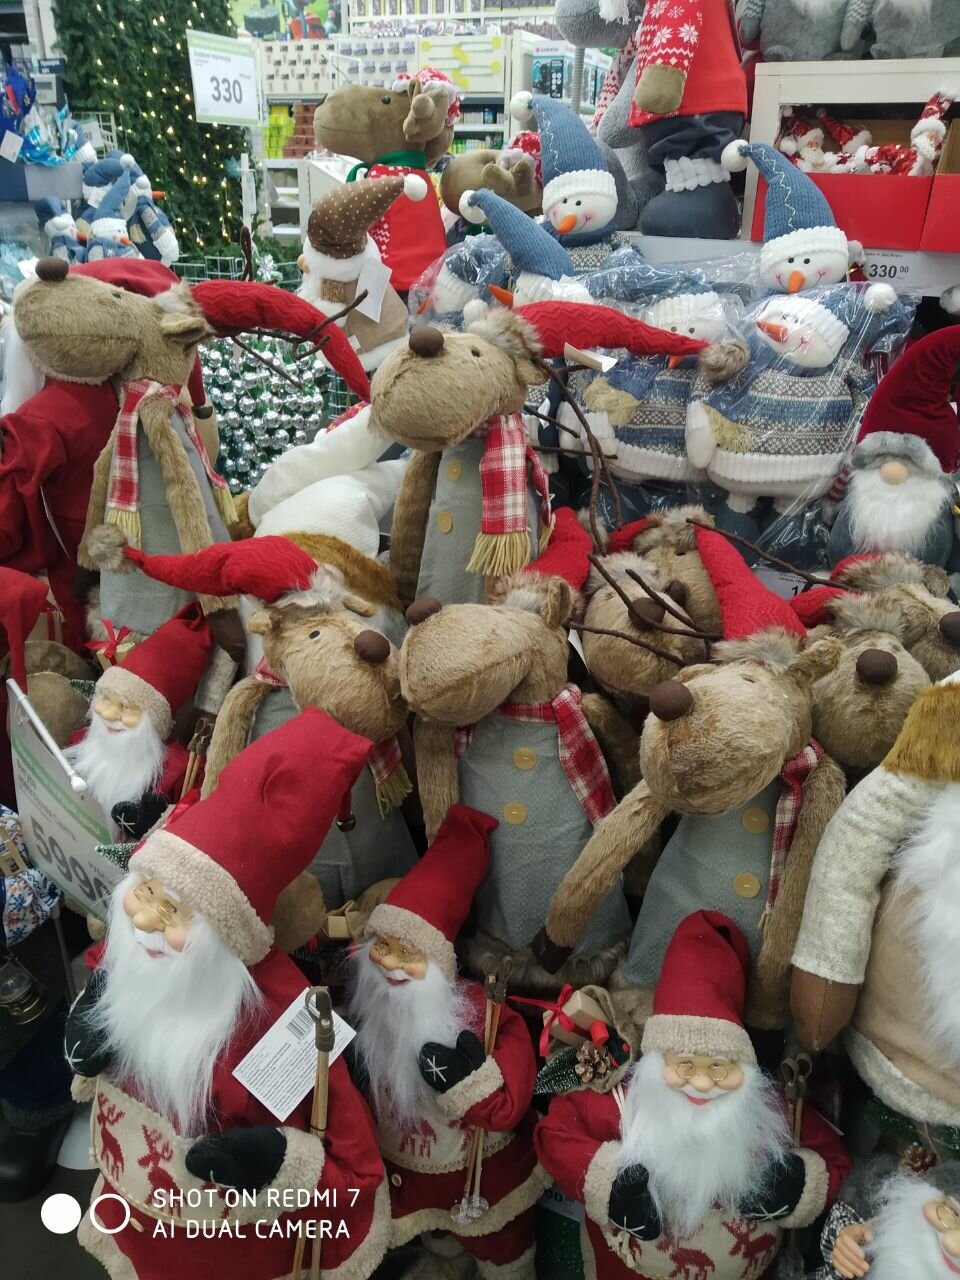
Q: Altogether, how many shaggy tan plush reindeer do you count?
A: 9